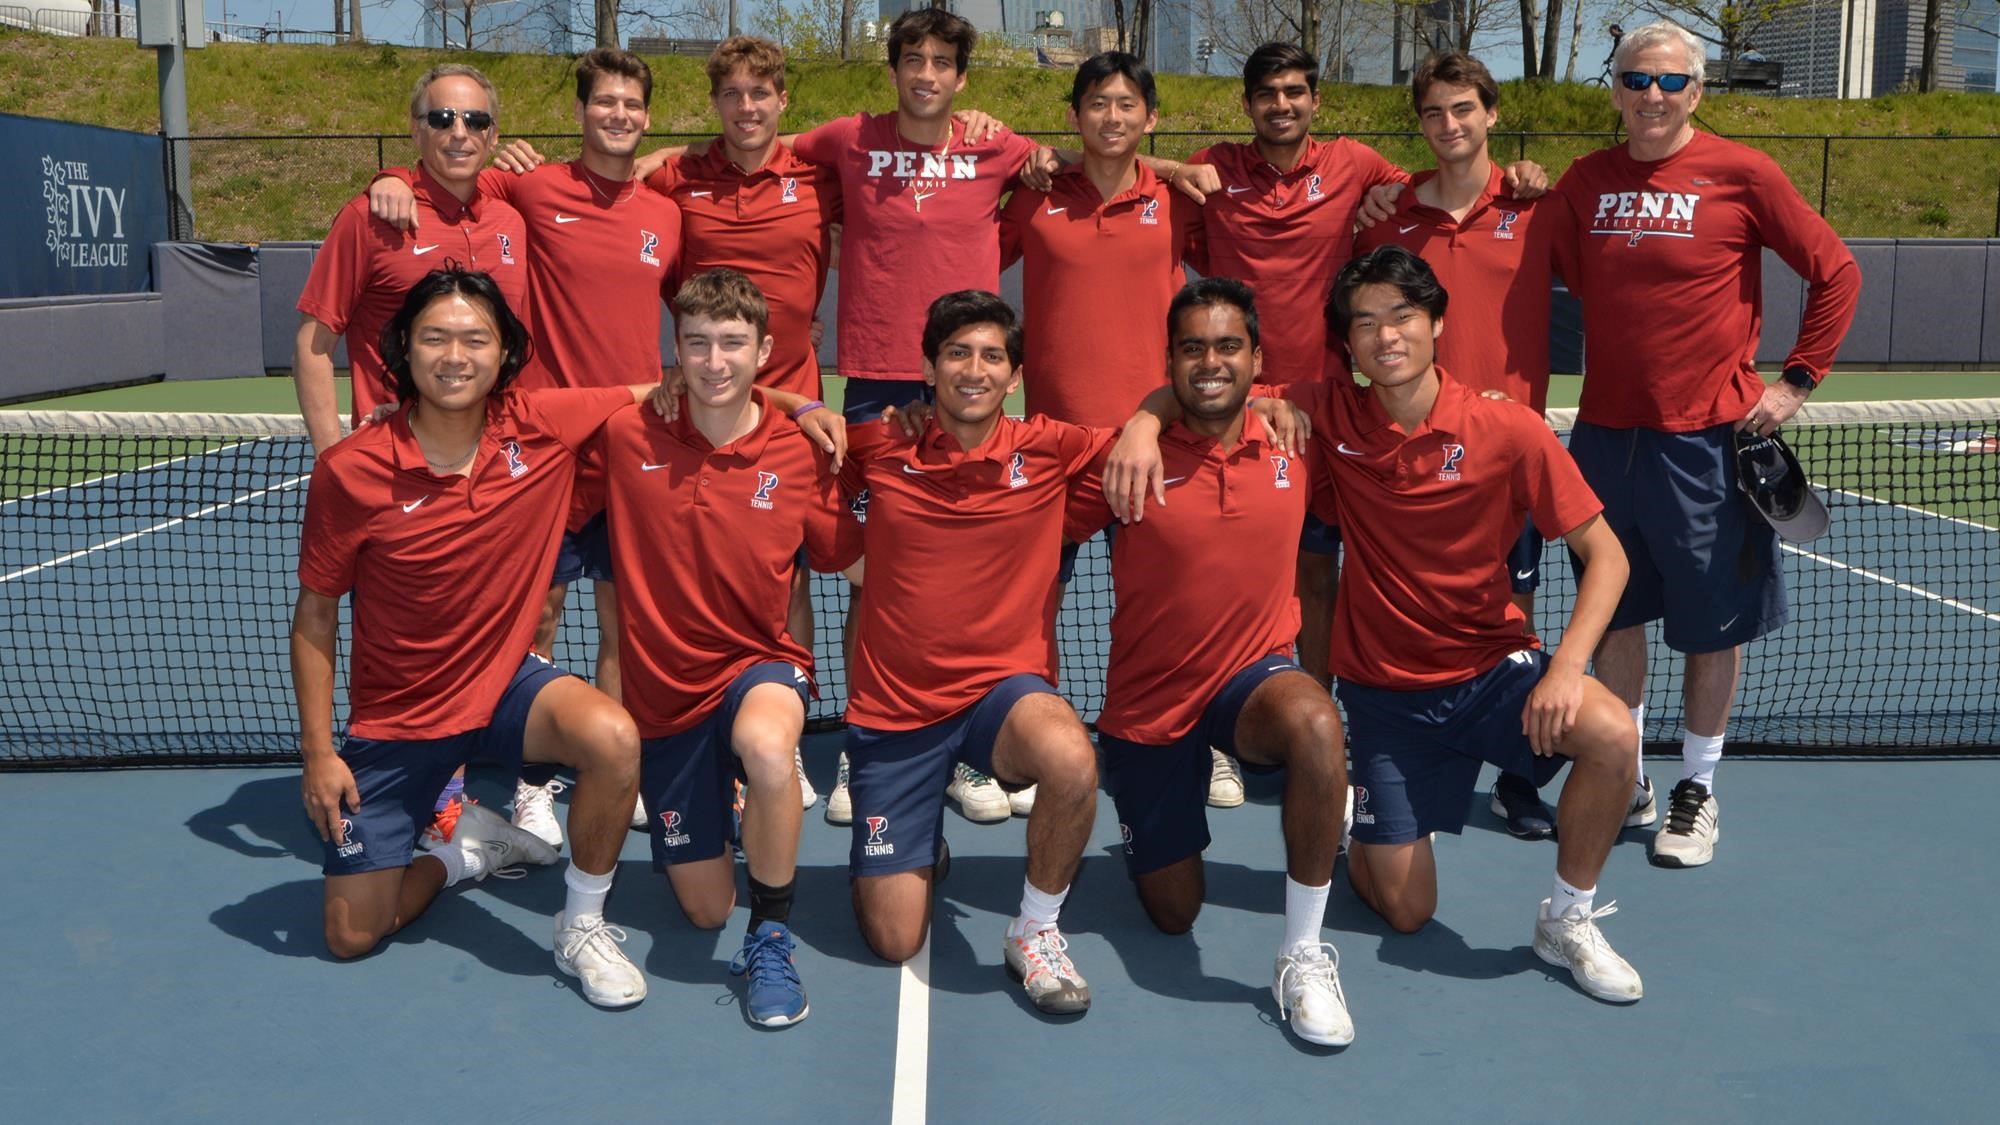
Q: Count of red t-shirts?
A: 13